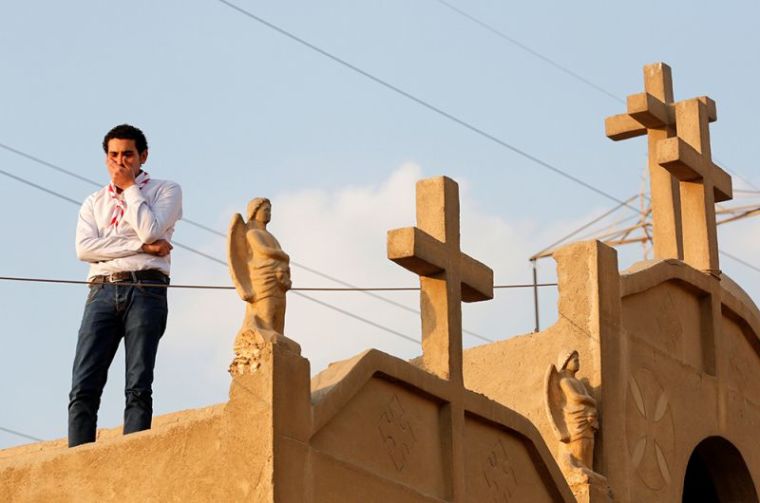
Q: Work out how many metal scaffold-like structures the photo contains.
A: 1